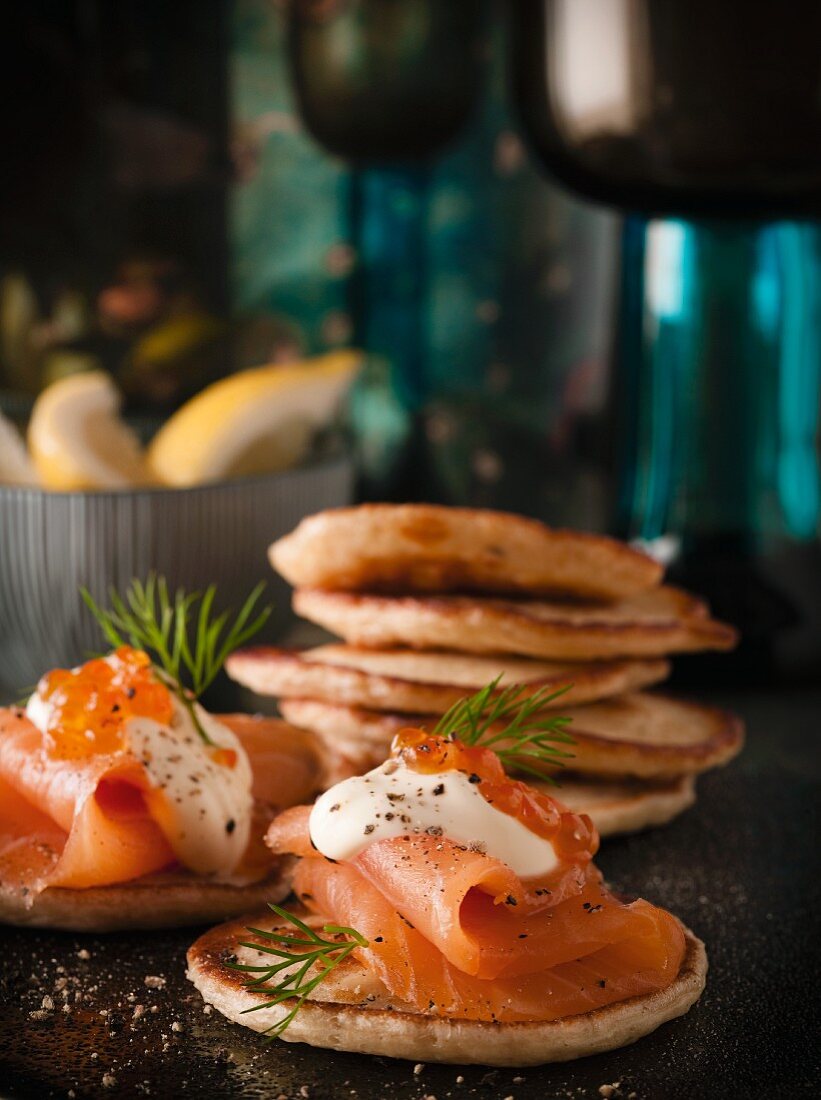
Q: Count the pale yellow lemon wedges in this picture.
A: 3